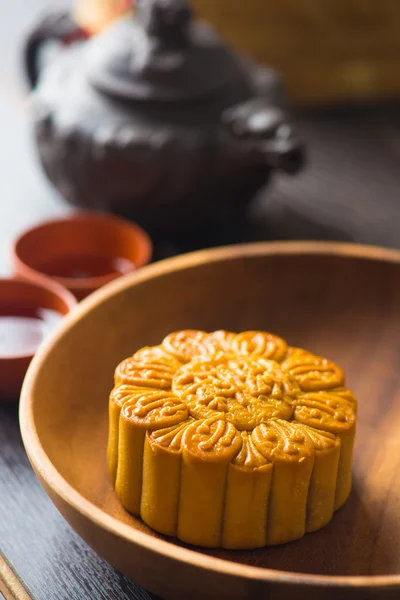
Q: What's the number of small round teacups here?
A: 2